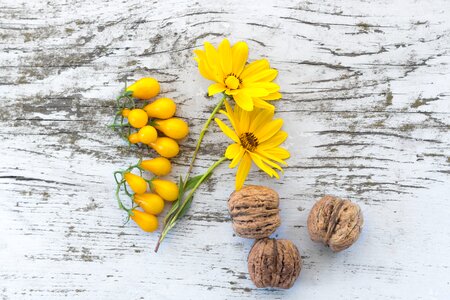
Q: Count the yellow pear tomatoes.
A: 11